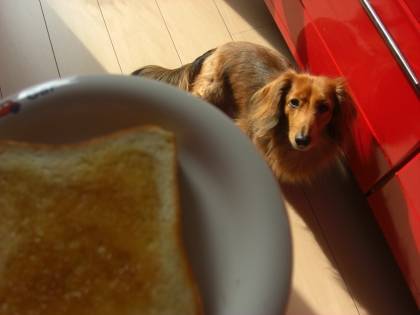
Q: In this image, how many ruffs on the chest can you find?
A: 1